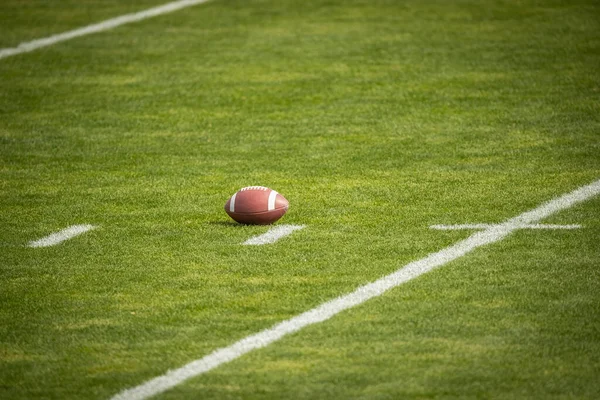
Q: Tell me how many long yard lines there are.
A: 2